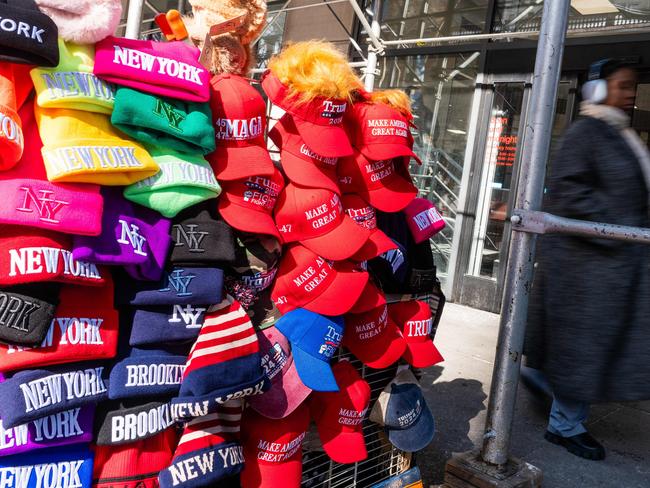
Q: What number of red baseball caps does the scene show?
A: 14